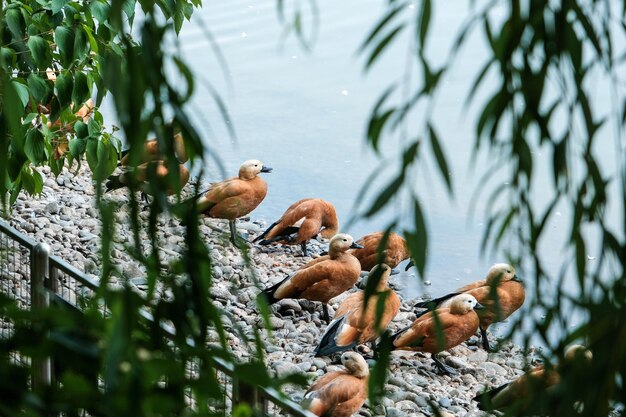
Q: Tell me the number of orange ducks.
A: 11